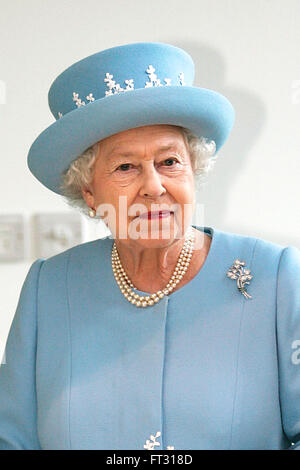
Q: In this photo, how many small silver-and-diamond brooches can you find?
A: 1